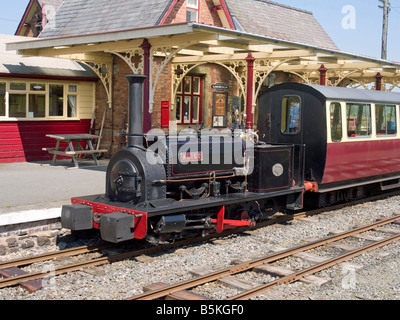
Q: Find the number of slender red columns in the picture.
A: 4